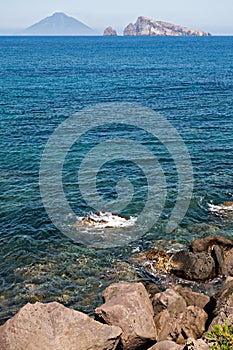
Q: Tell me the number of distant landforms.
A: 3